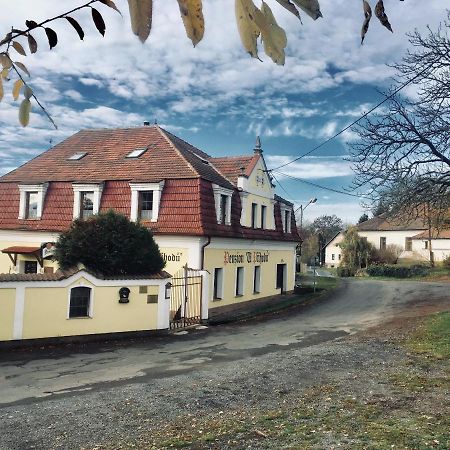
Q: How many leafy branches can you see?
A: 2